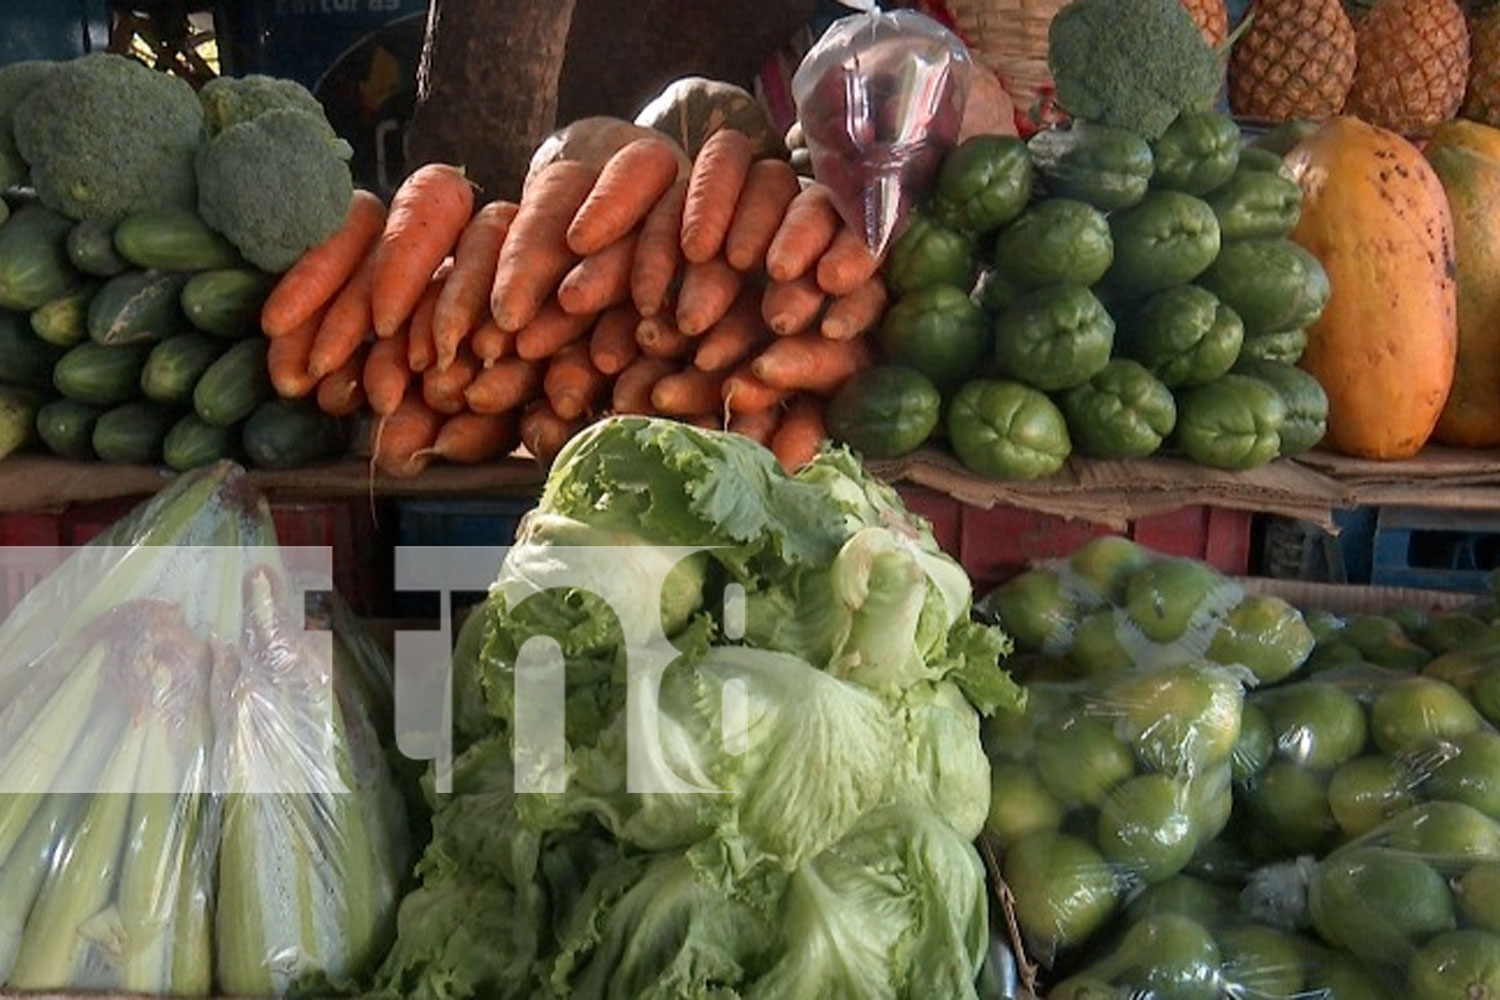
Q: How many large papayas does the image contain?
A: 2